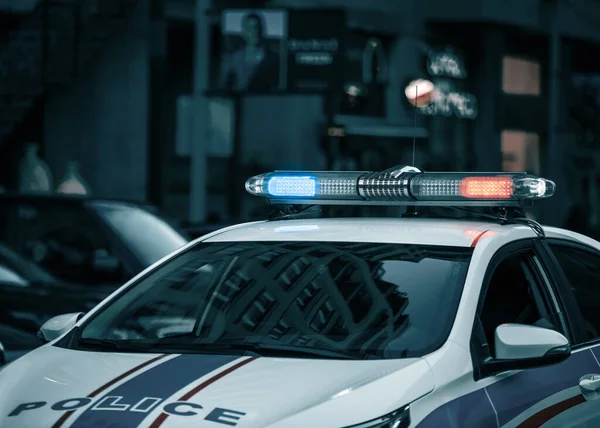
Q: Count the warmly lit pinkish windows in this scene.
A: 2